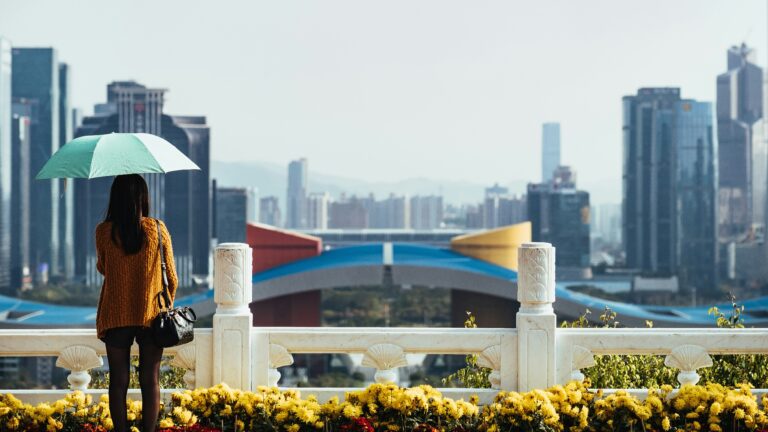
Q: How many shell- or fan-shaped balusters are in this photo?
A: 7